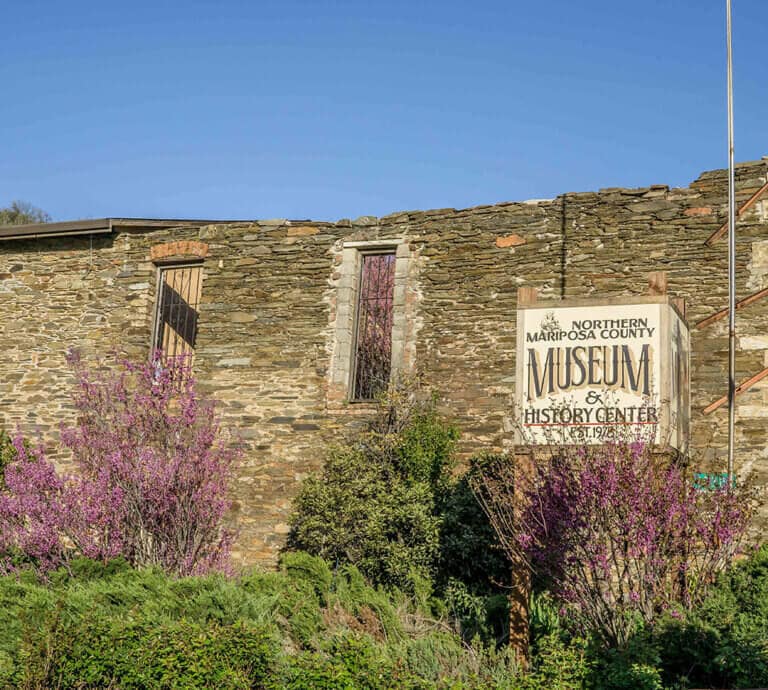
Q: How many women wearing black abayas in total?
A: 0